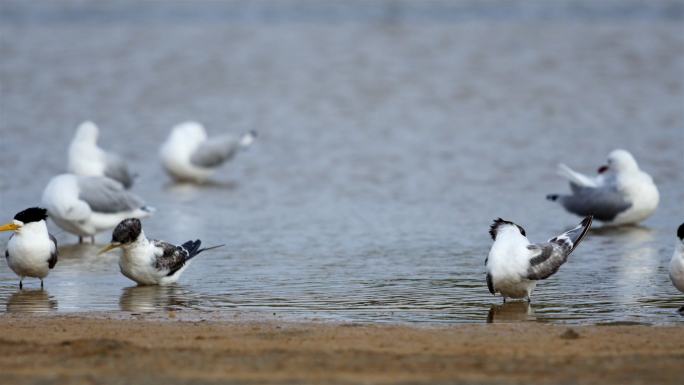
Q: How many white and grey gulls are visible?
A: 4